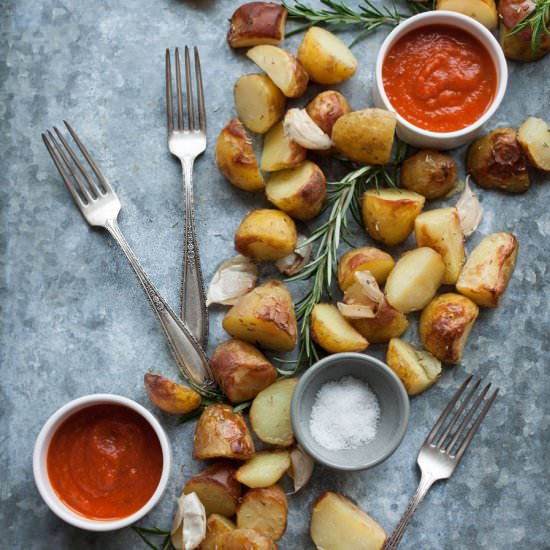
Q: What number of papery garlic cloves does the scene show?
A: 7